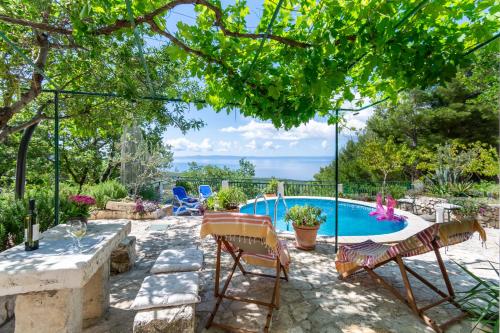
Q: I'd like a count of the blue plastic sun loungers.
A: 2